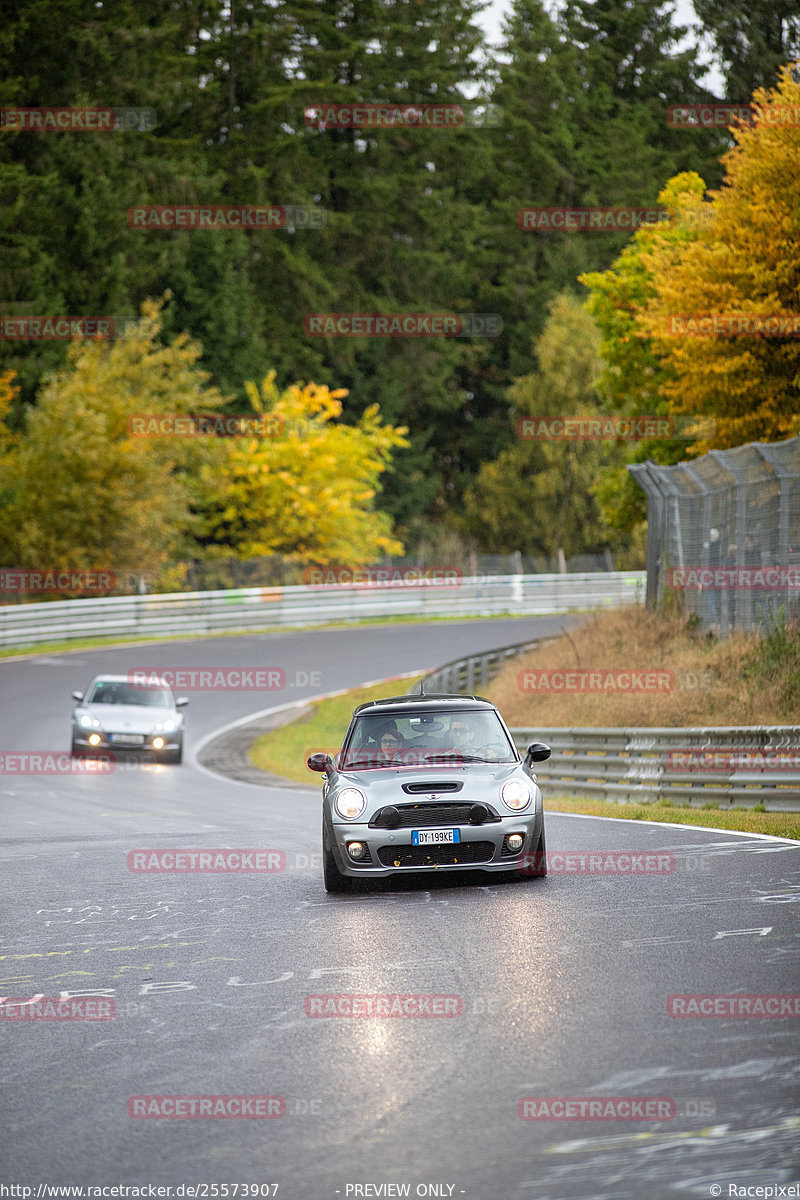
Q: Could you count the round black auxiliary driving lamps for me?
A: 2